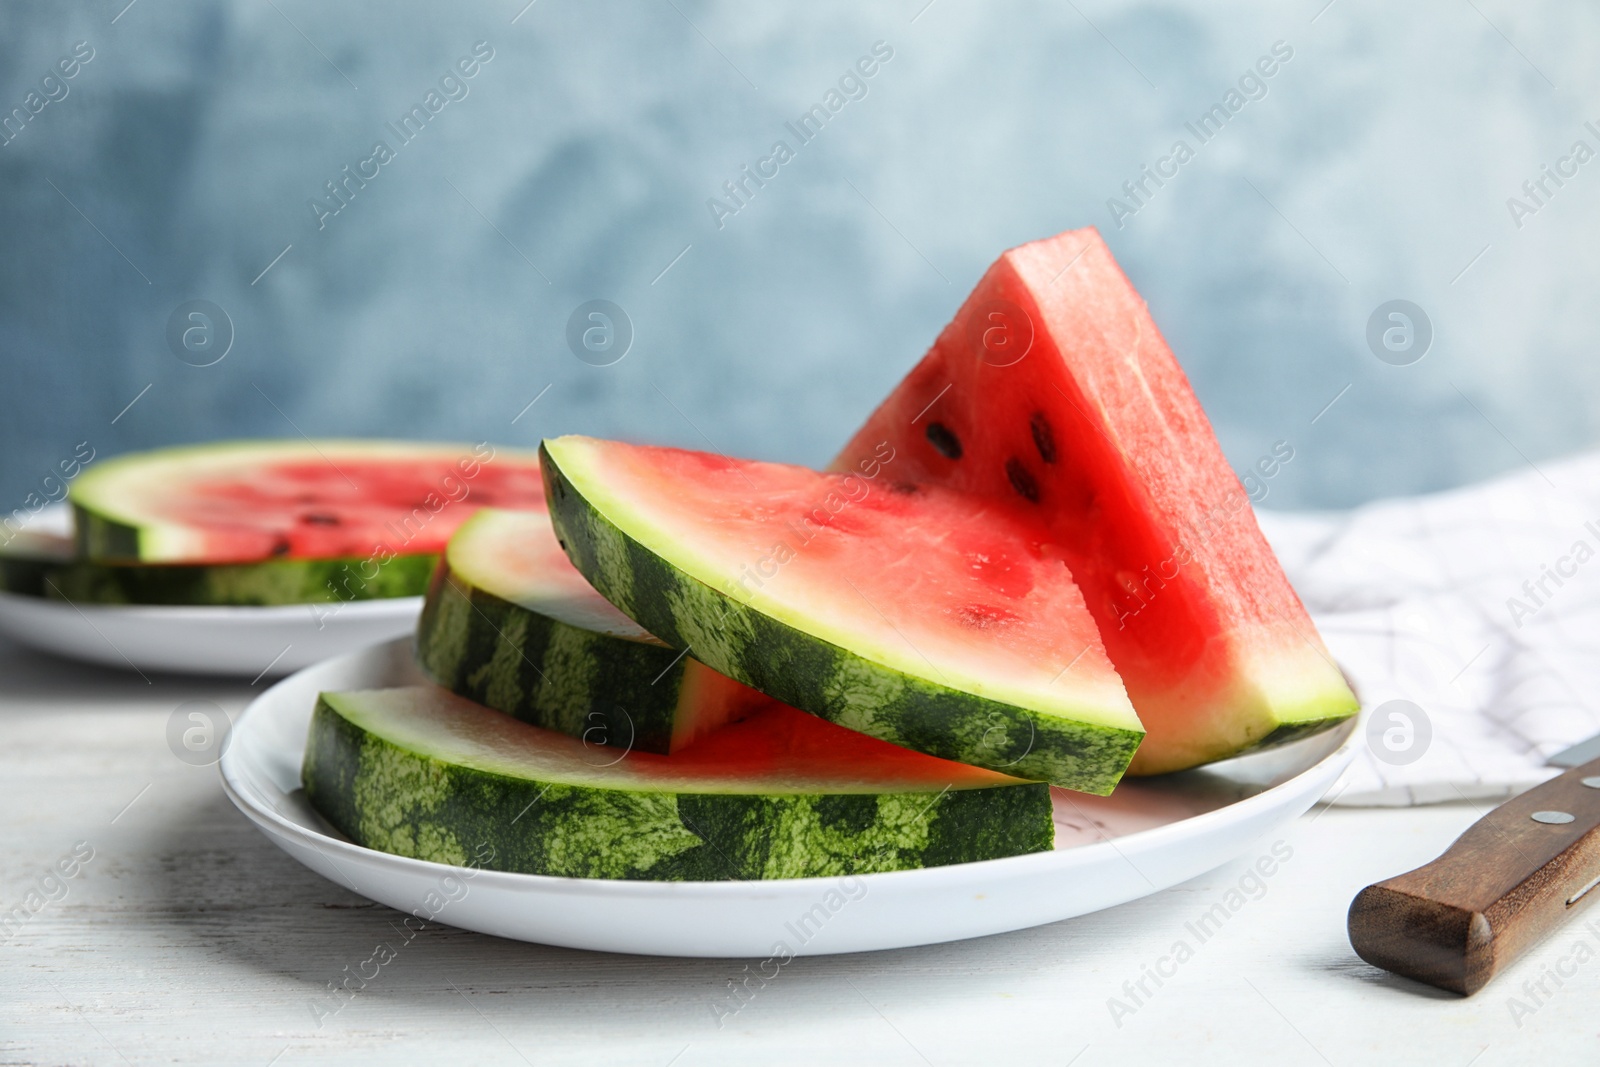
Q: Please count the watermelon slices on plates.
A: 6